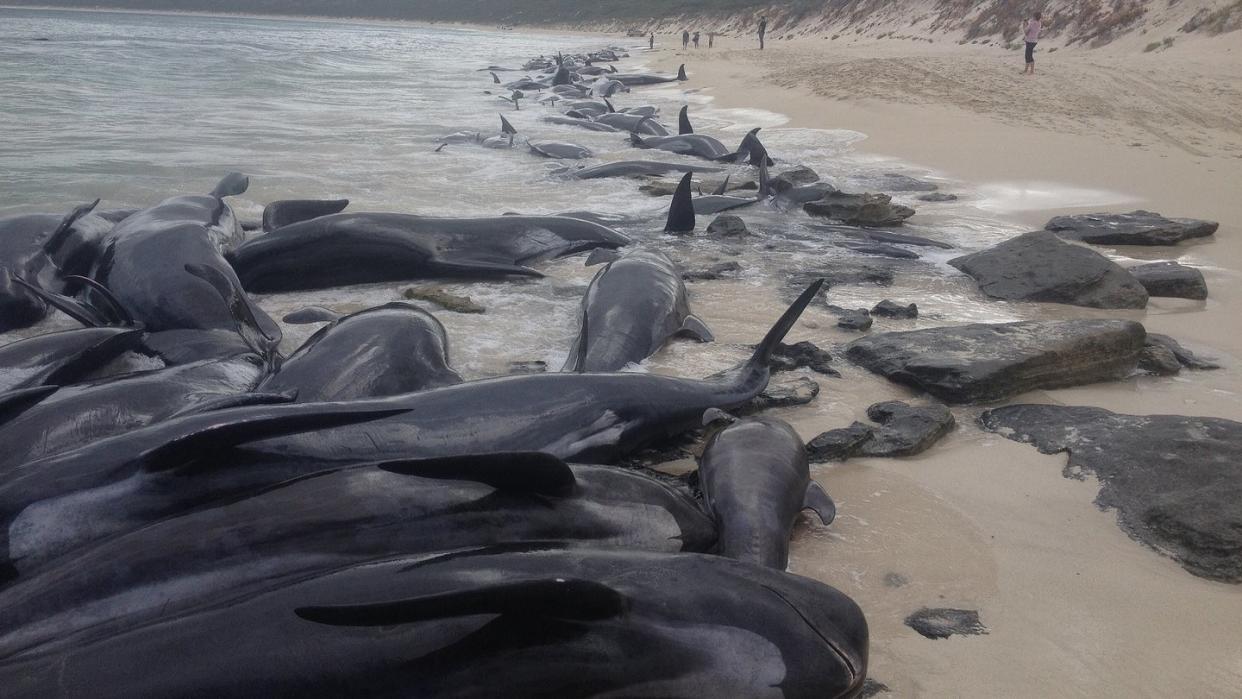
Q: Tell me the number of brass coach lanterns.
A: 0